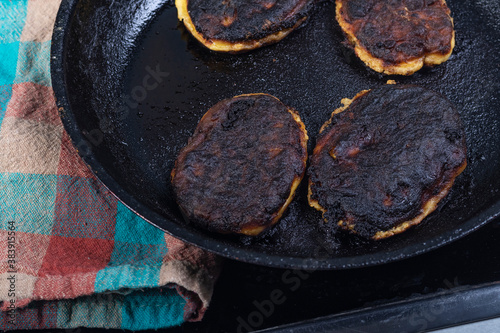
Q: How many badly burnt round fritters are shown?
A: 4